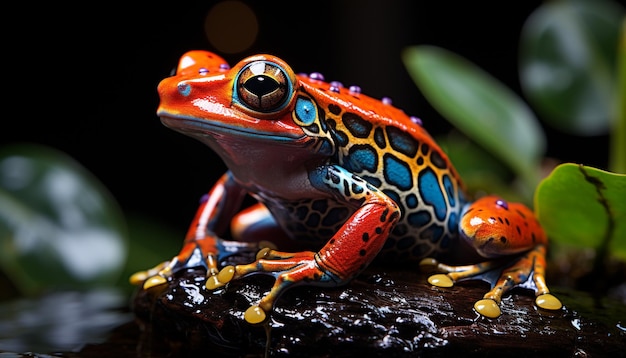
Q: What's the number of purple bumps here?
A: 11